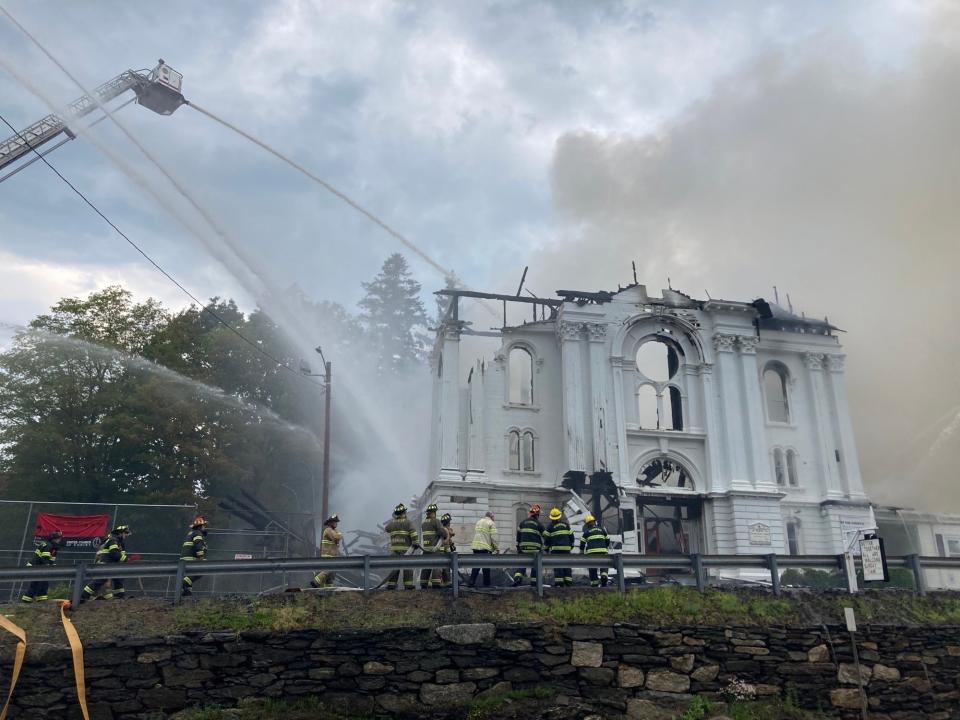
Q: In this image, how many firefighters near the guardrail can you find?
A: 11